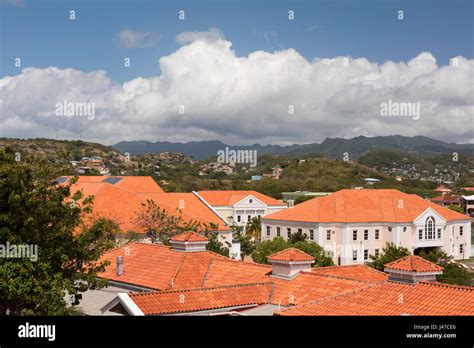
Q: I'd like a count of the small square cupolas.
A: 3